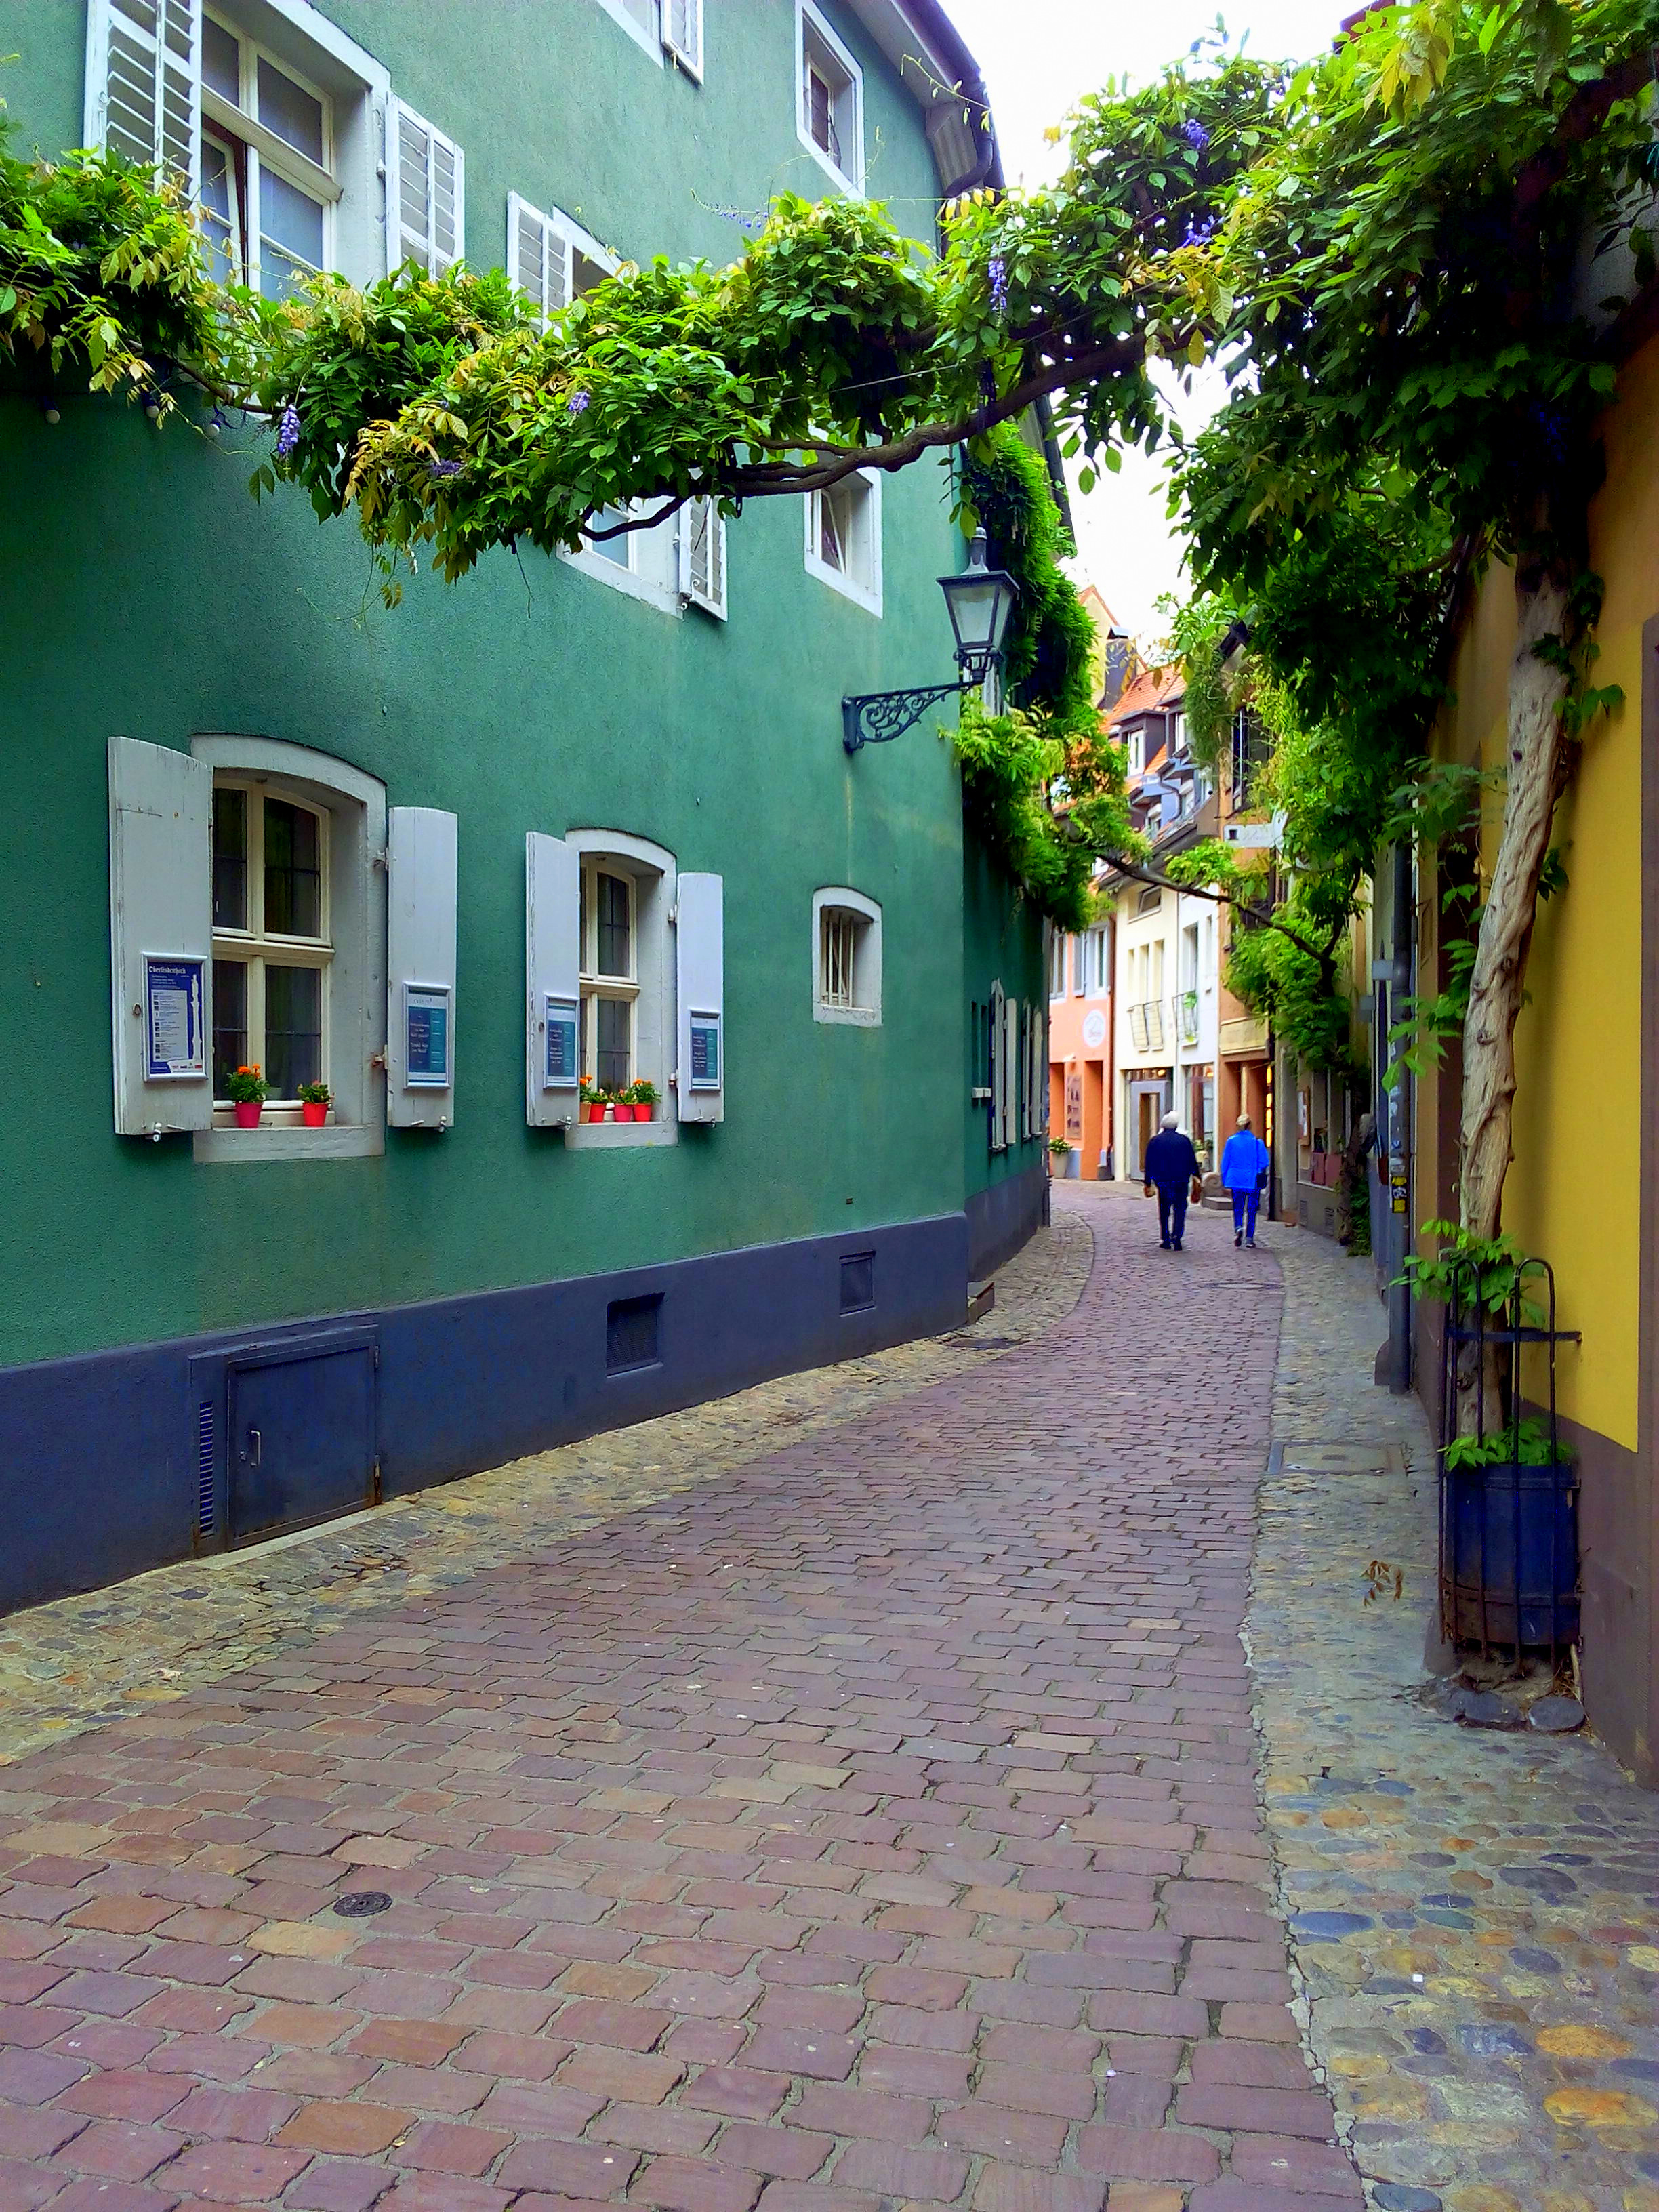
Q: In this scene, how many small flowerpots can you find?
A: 6